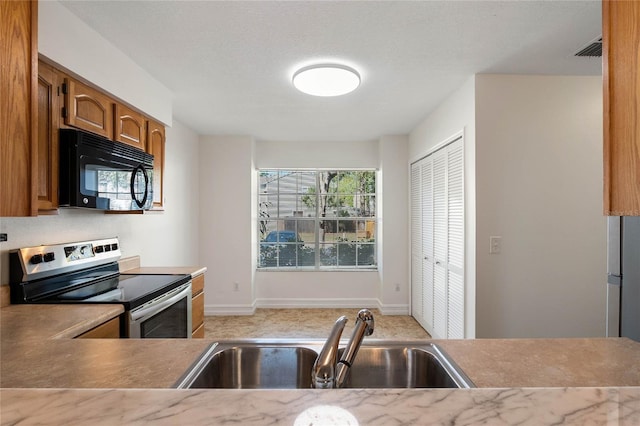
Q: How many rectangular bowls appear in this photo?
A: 2